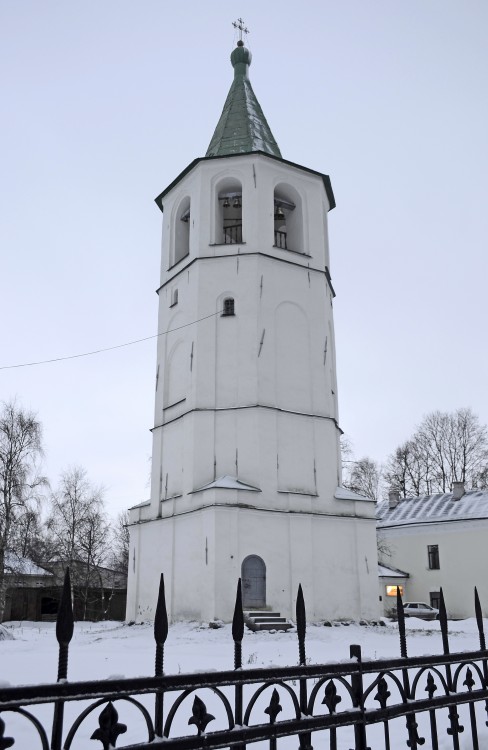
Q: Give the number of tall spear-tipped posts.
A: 7